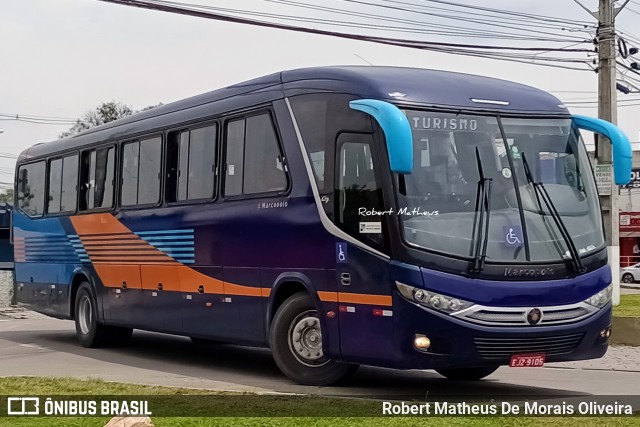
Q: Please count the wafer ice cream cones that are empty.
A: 0